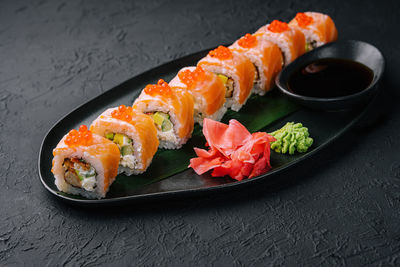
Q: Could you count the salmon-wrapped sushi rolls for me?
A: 8